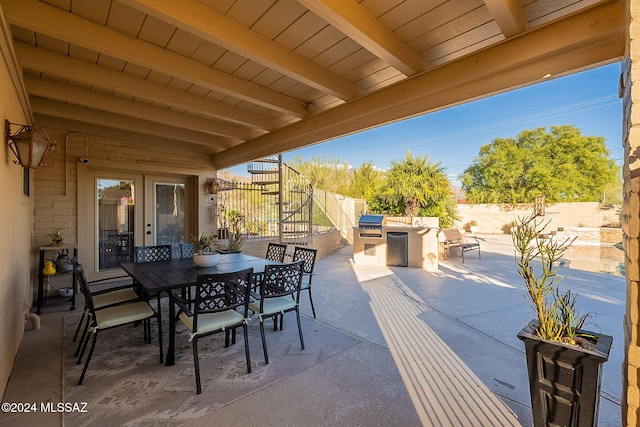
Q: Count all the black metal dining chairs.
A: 8